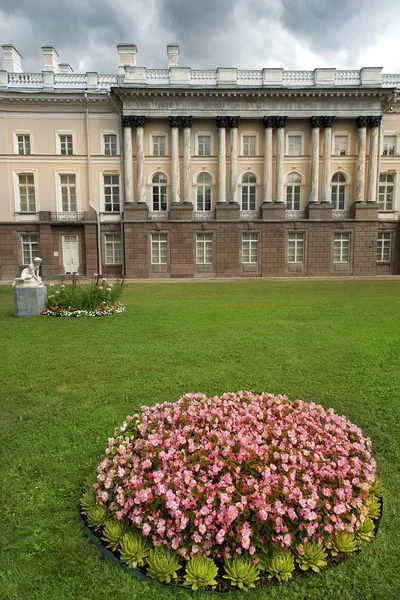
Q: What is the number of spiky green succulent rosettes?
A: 14